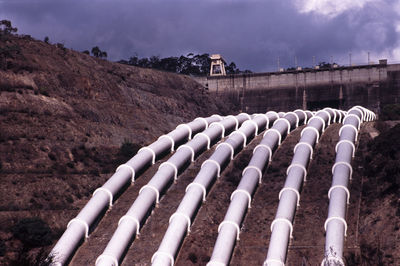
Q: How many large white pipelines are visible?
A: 6